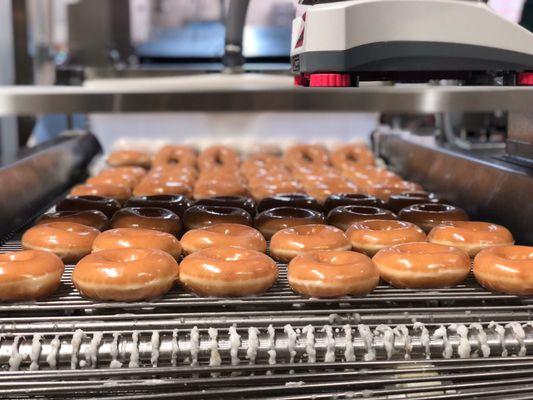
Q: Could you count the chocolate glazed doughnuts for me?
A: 12